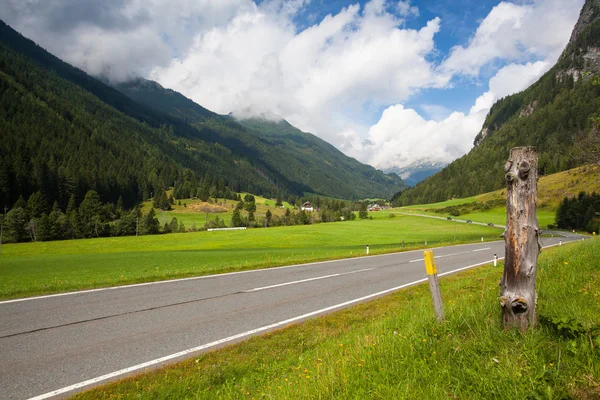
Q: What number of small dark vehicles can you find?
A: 3